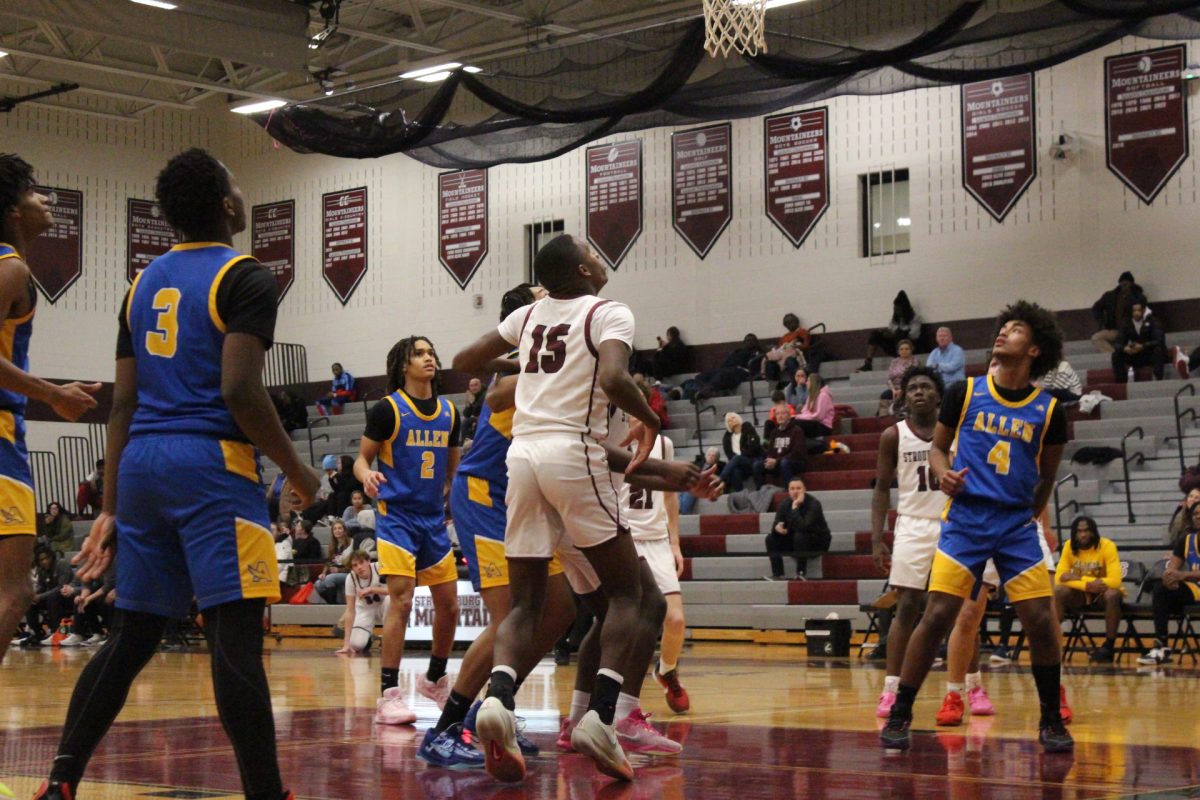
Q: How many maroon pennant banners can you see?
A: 10